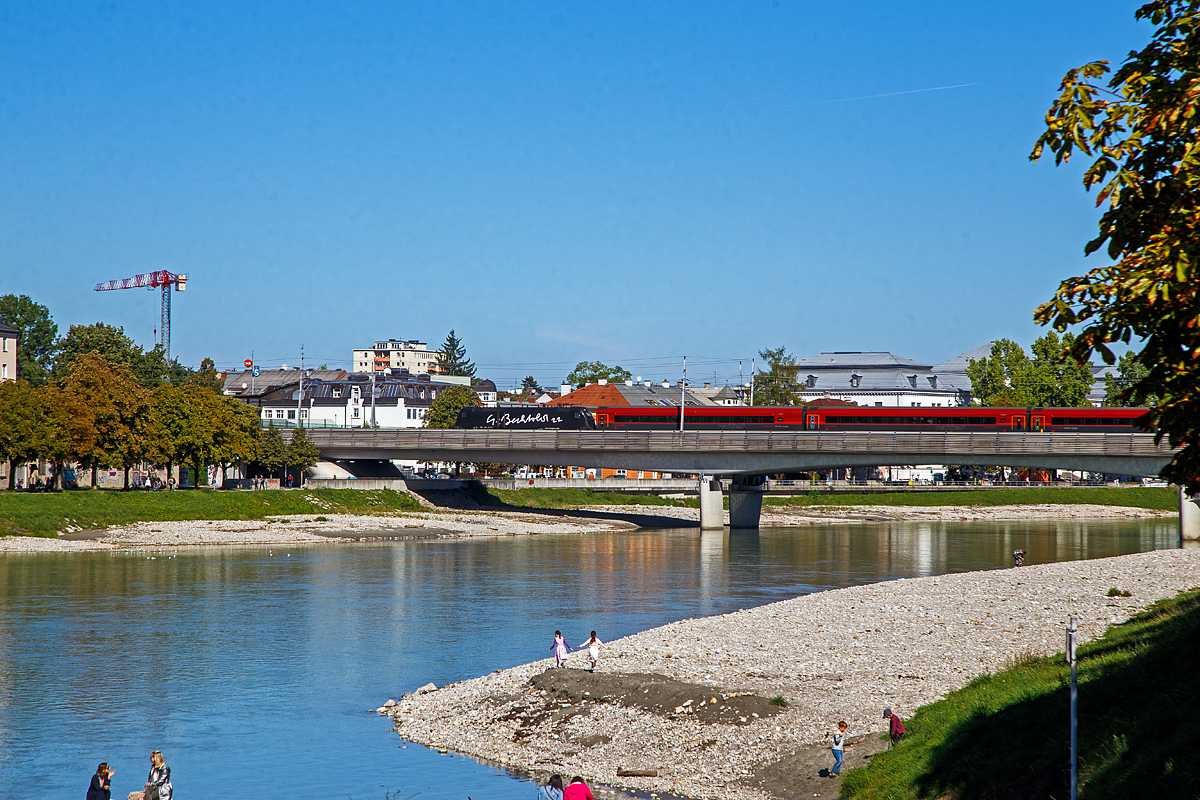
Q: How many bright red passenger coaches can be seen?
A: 3